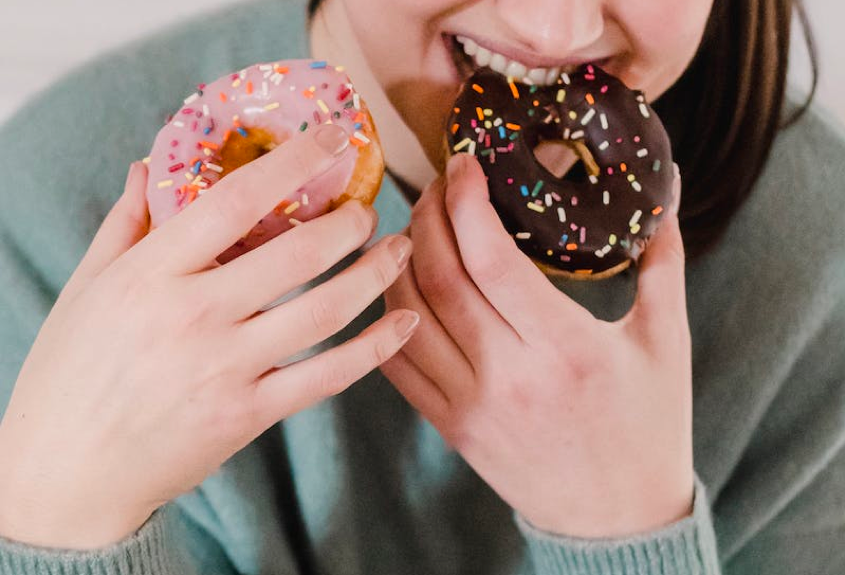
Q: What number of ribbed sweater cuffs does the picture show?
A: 2